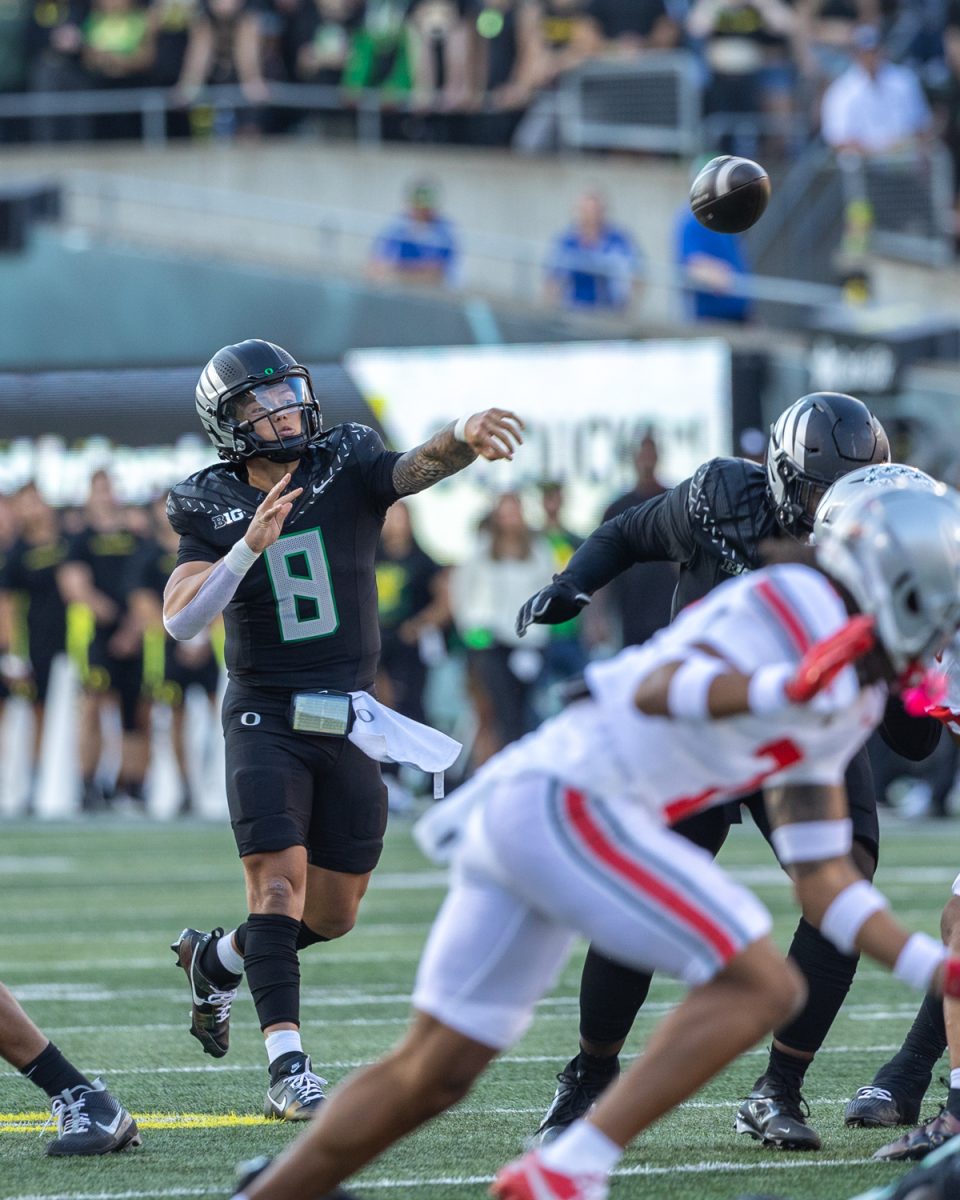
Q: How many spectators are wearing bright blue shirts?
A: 3